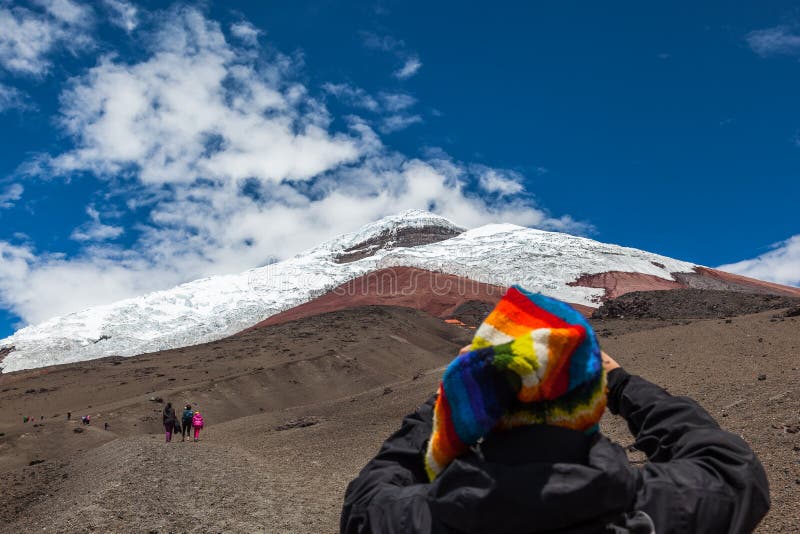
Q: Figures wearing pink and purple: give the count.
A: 2